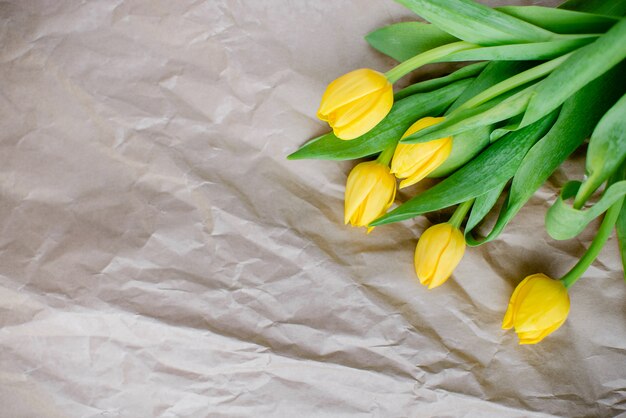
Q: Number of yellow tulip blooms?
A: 5